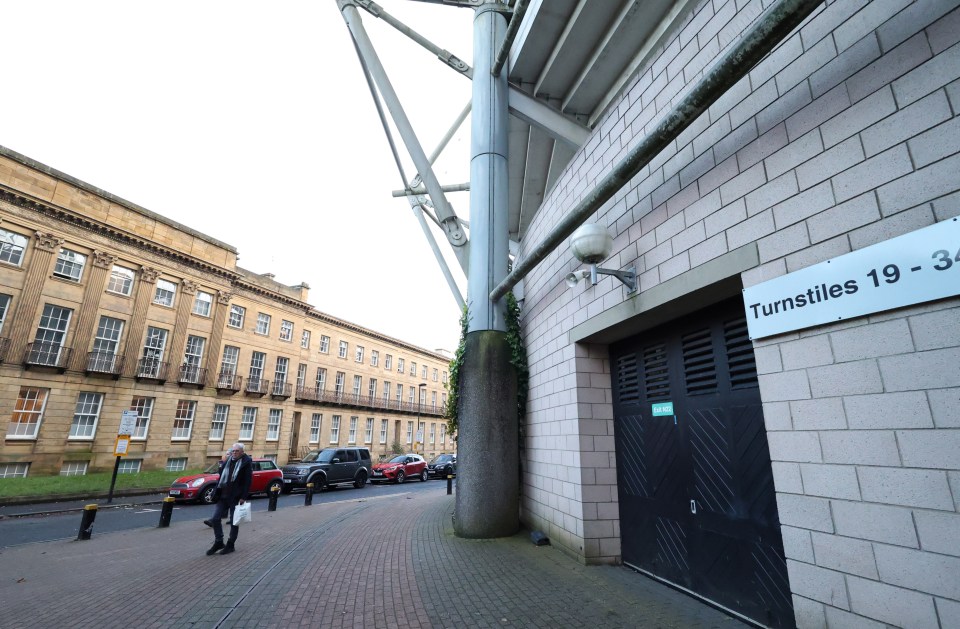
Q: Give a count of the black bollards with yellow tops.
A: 5